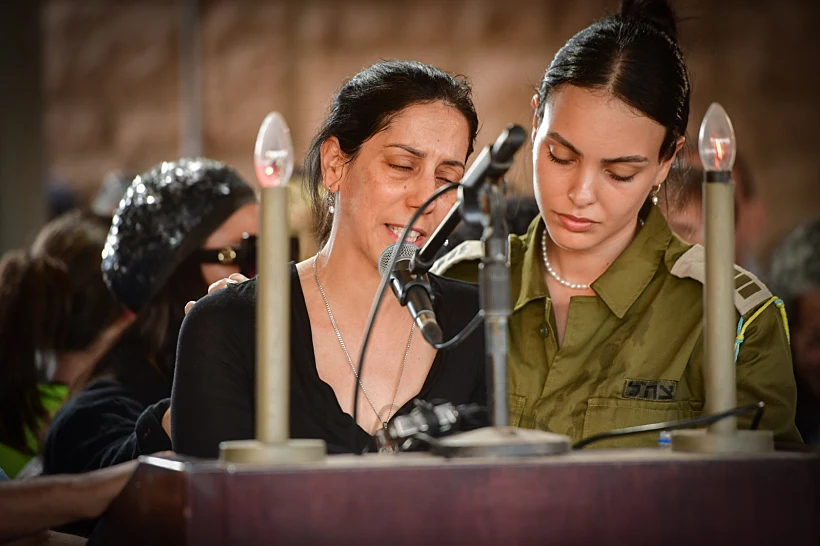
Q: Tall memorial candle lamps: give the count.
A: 2